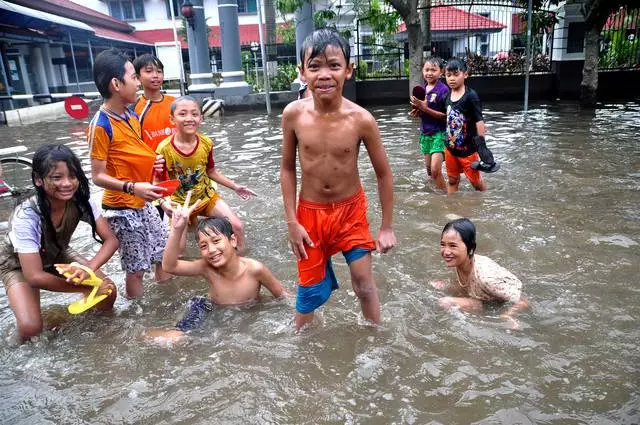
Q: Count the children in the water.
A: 9